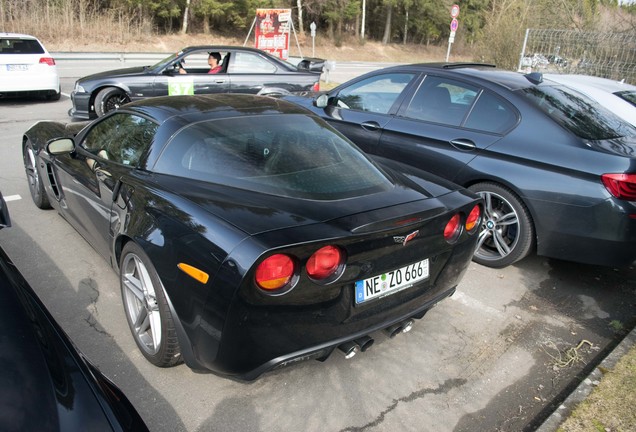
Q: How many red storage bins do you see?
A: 0